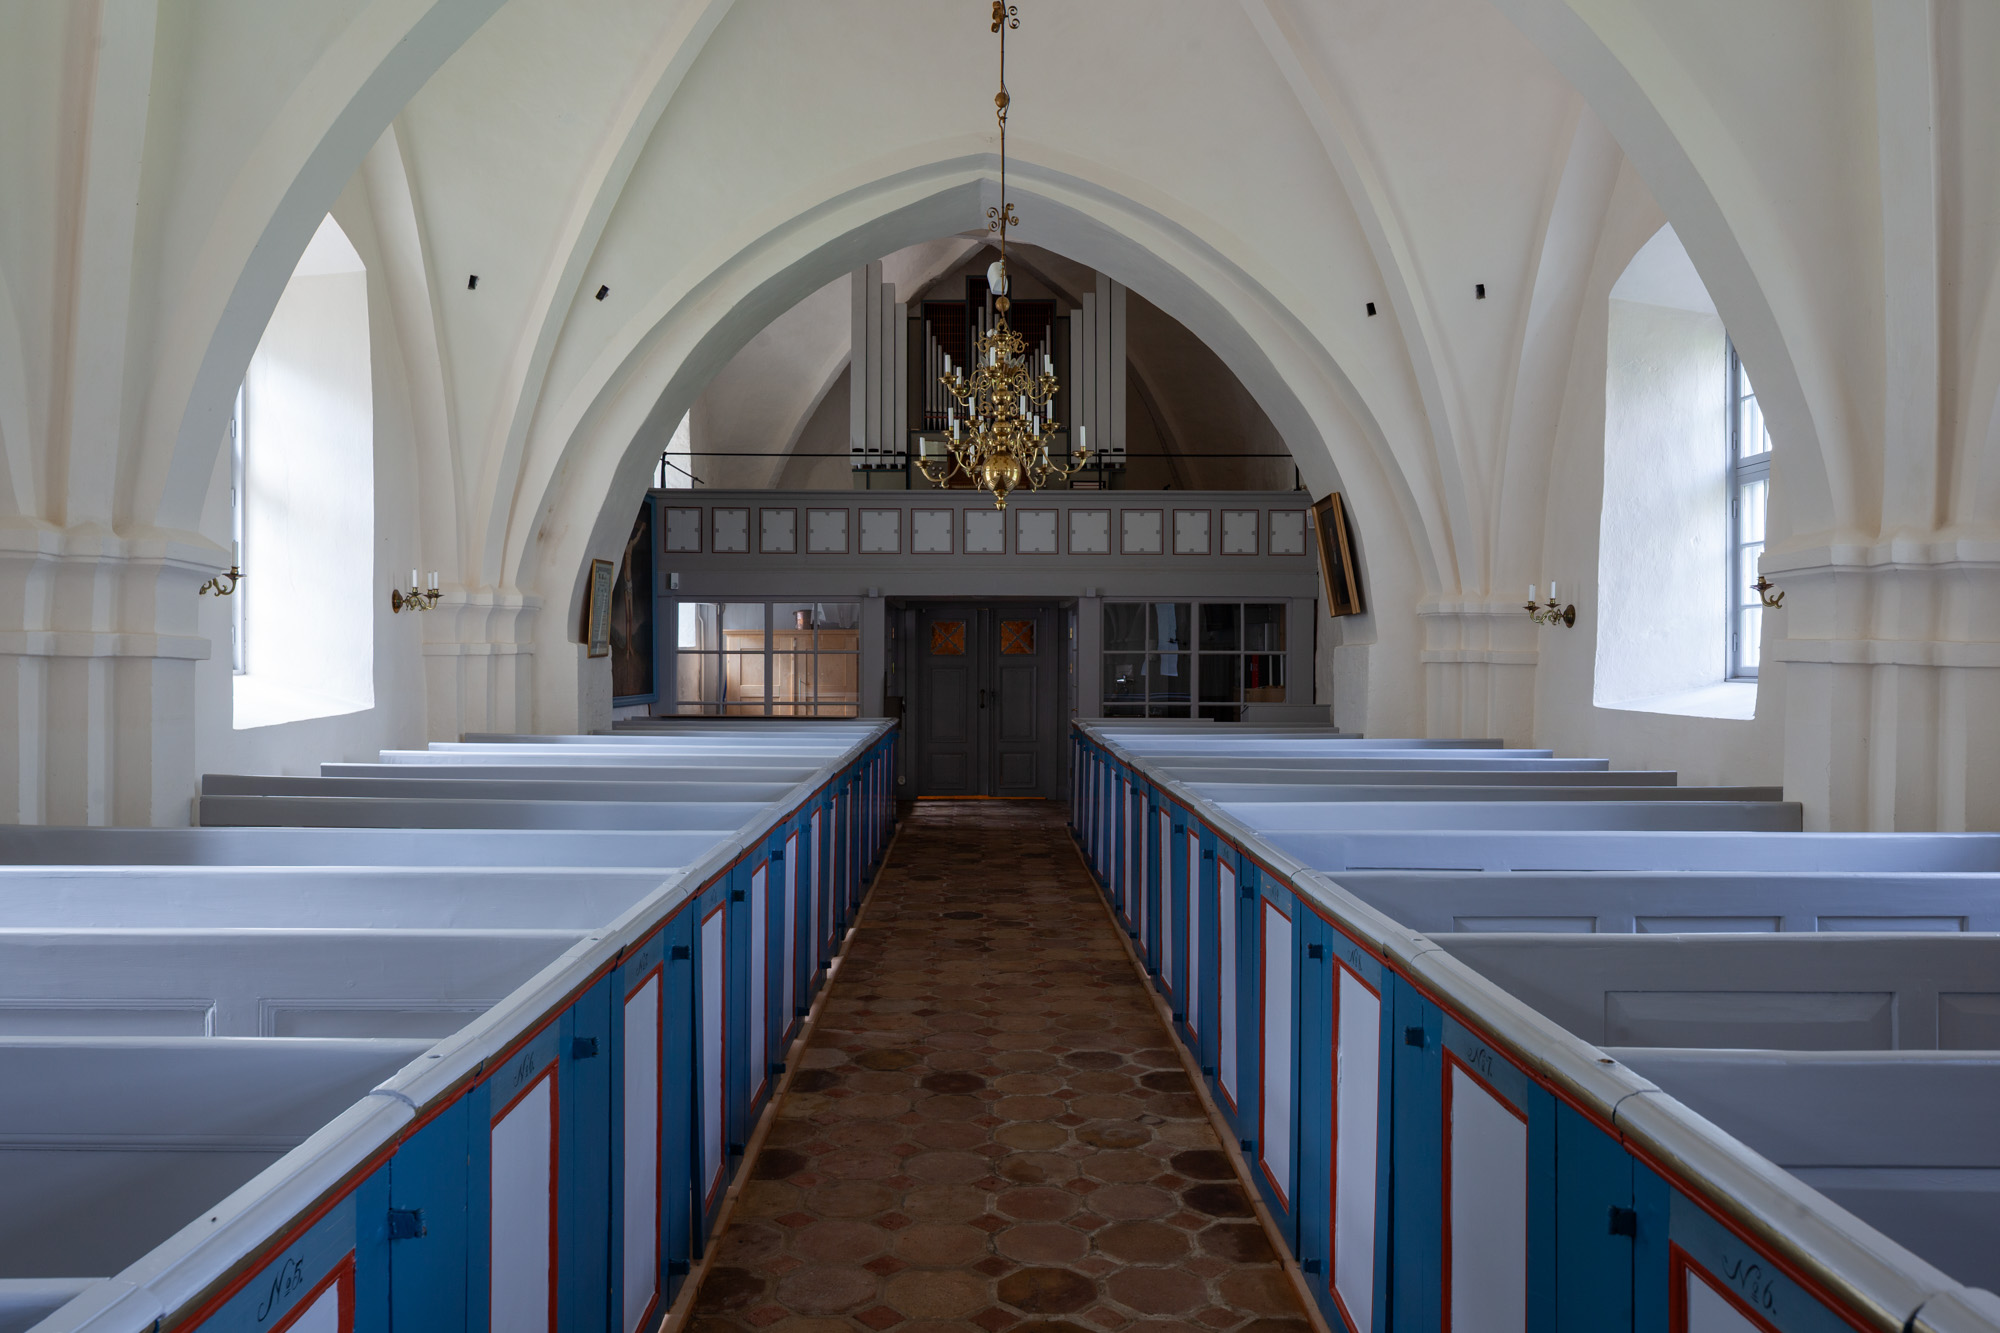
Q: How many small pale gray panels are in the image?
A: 13